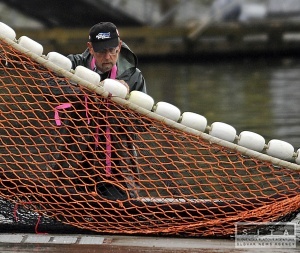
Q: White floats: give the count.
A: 12